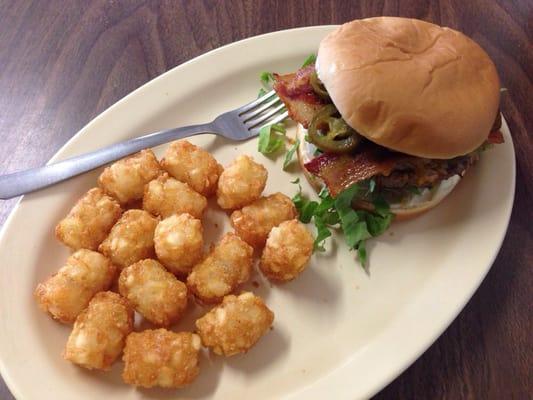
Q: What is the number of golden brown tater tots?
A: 15